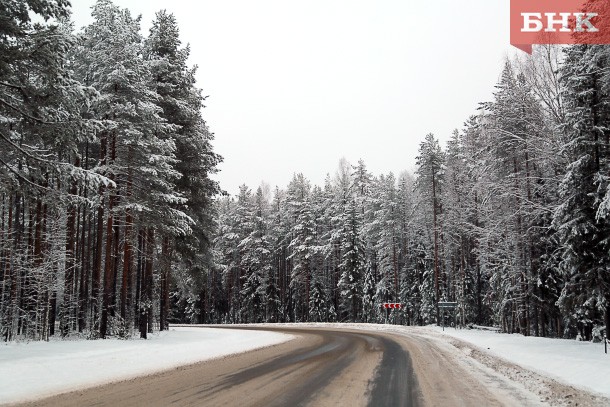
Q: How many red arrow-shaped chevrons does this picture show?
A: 3